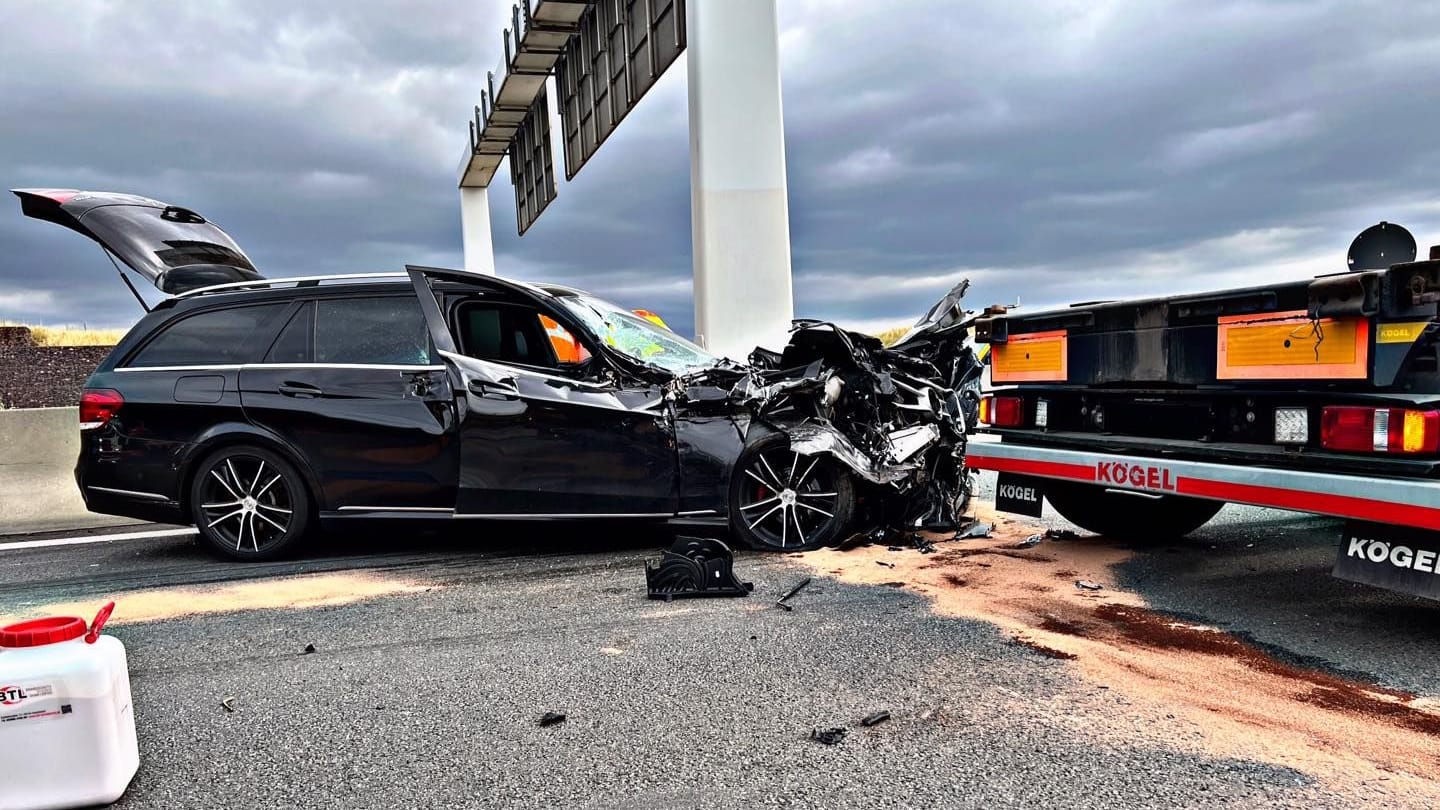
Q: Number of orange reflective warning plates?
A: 2